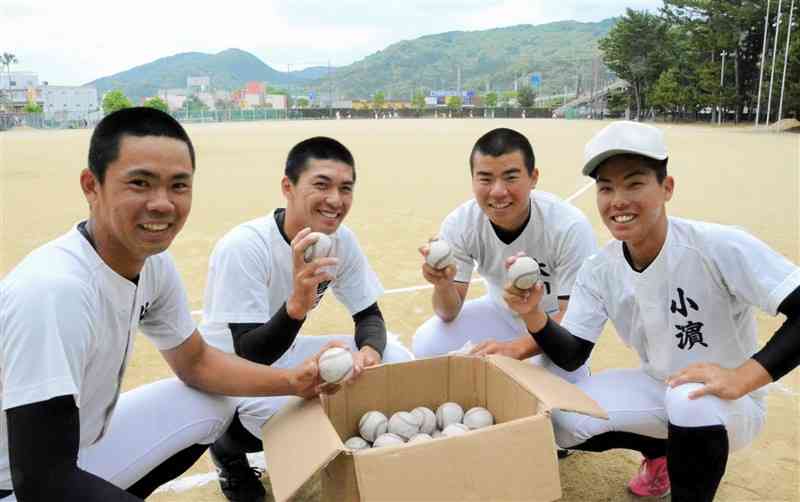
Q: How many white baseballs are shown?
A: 13